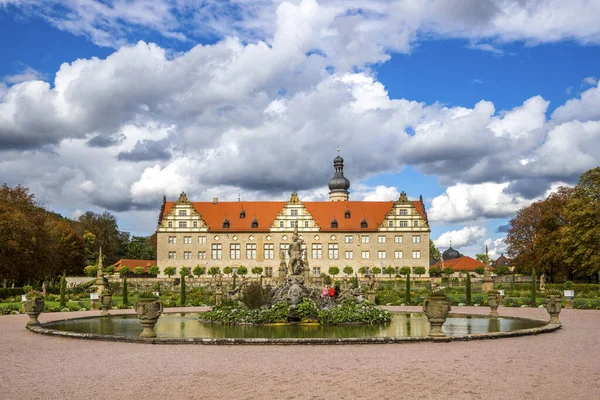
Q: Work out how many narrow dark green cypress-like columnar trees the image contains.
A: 6